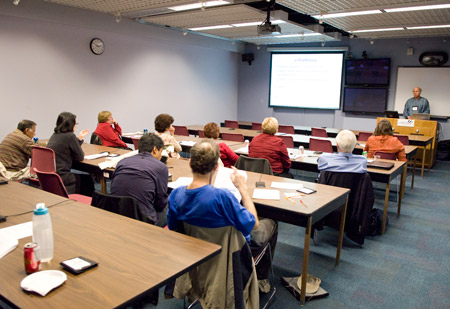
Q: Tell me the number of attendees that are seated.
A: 10